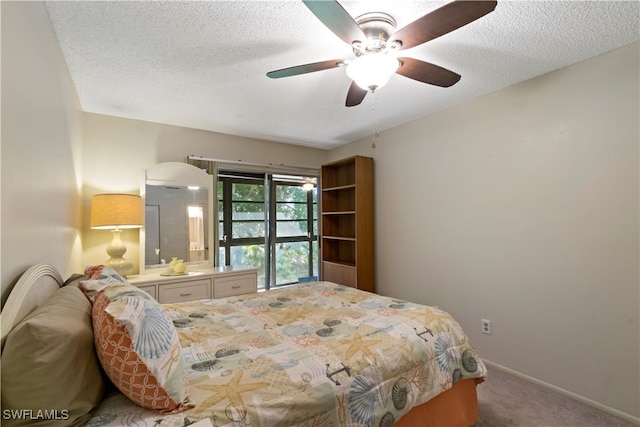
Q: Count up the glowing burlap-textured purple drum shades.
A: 0